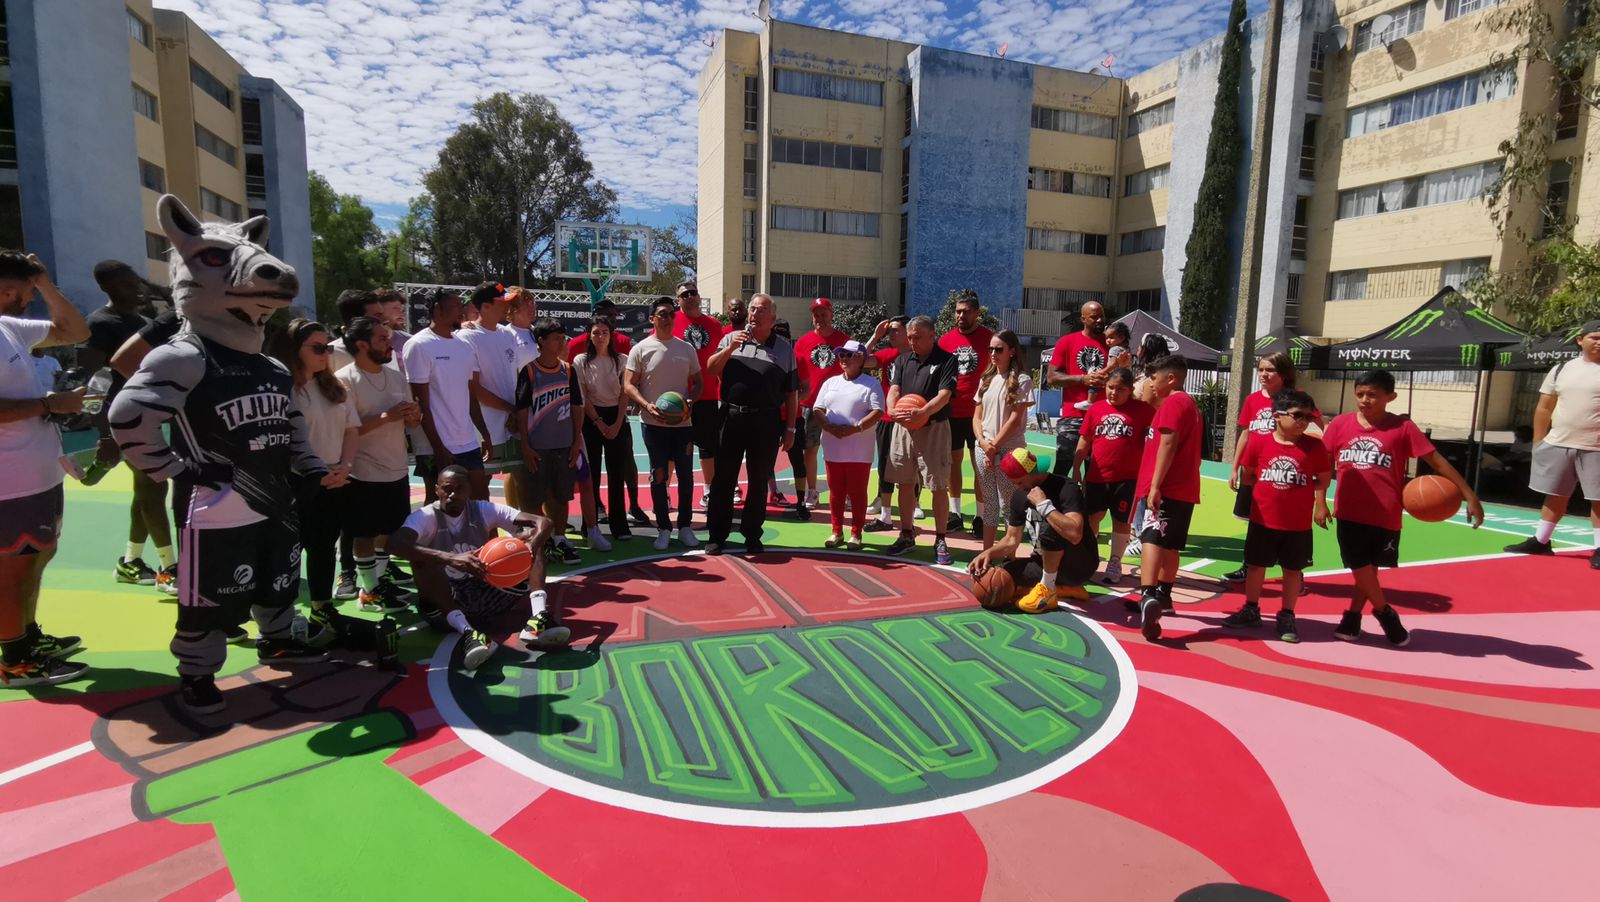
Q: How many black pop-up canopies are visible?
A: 4